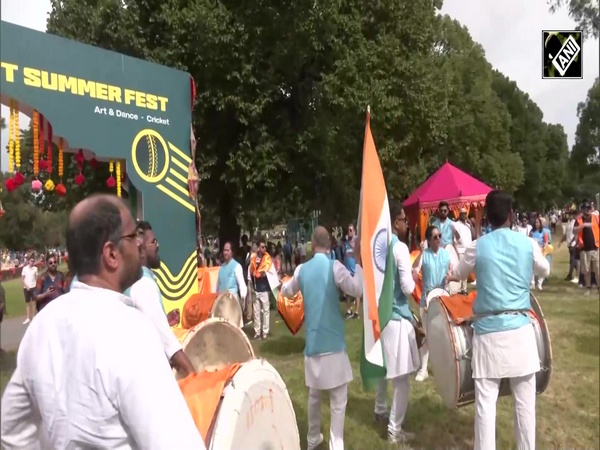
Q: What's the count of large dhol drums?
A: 4